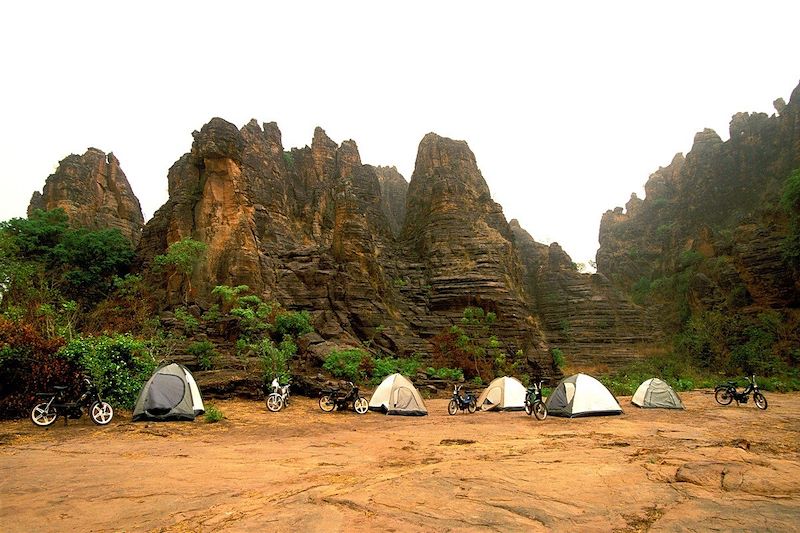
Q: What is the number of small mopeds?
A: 6